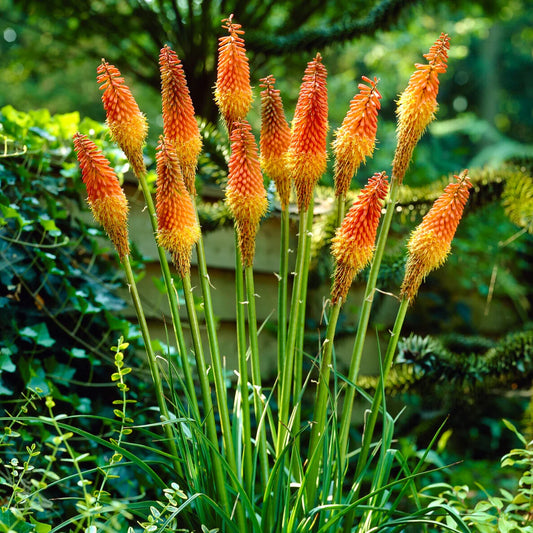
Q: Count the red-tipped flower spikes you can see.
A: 12